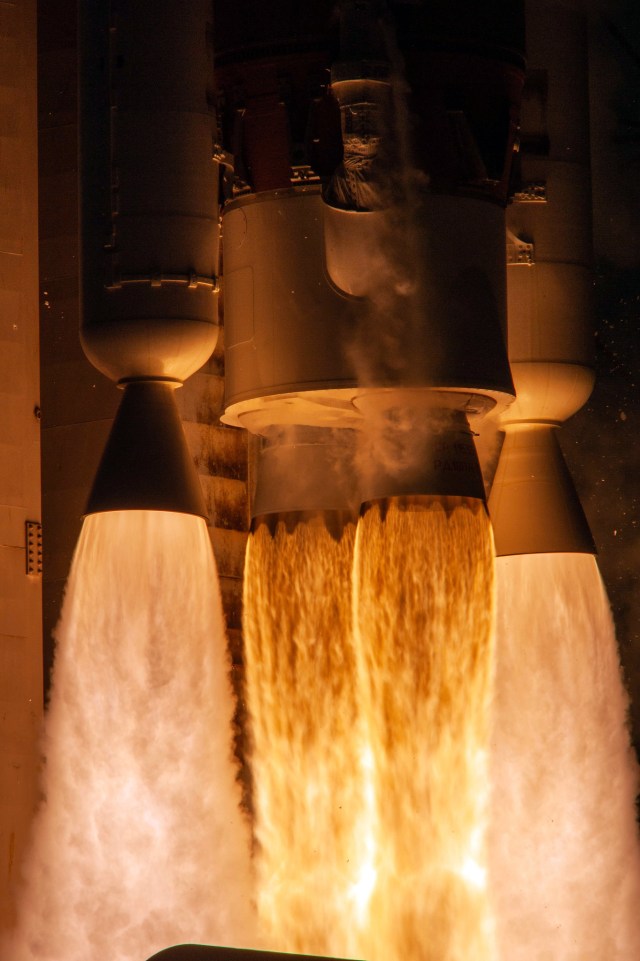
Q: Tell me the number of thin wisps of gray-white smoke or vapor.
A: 1